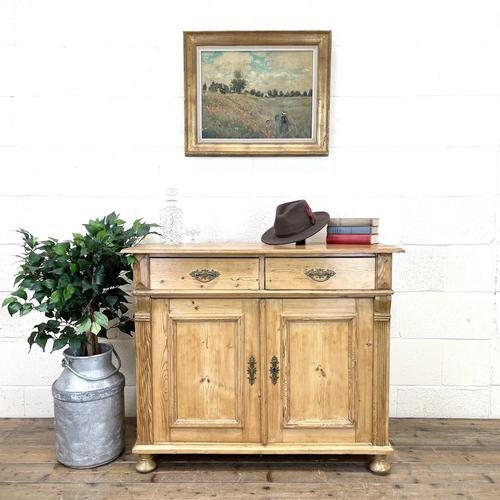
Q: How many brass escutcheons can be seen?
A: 2